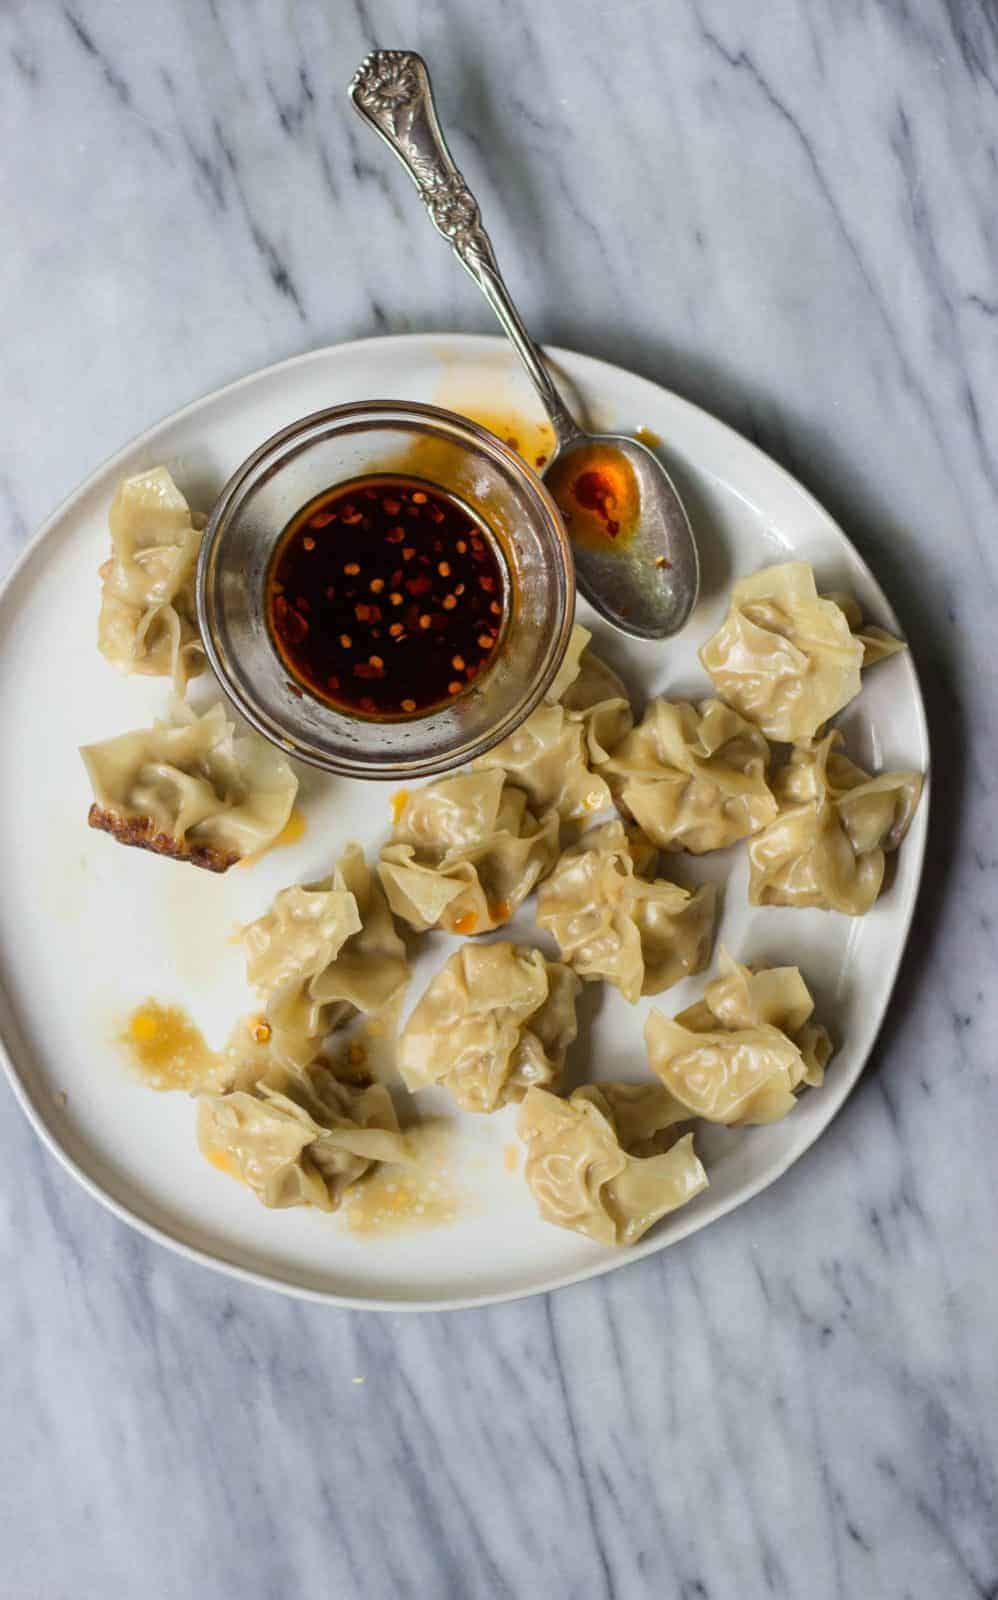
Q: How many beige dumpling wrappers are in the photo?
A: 14